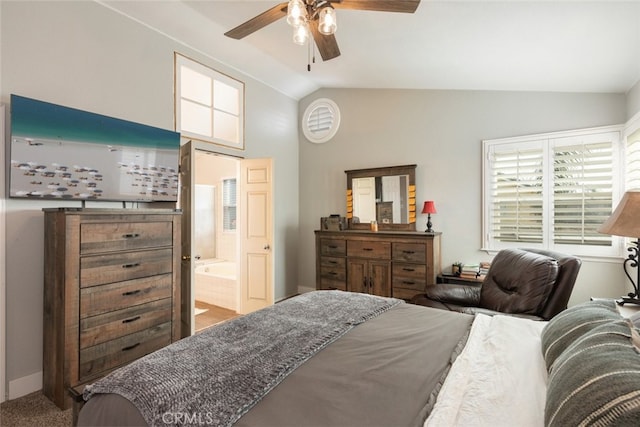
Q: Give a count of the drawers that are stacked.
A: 5